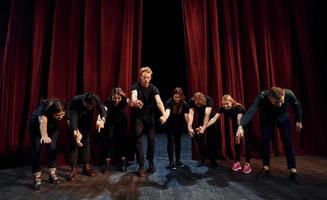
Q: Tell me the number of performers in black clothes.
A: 8